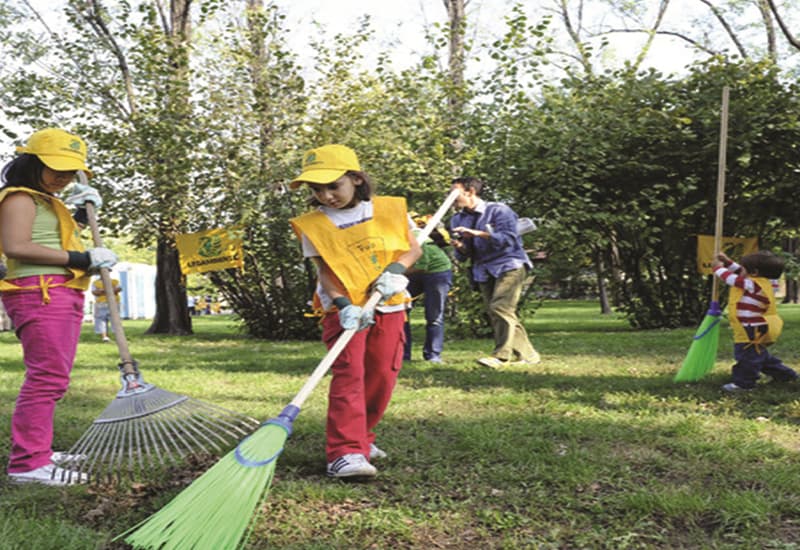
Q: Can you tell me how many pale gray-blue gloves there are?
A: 4